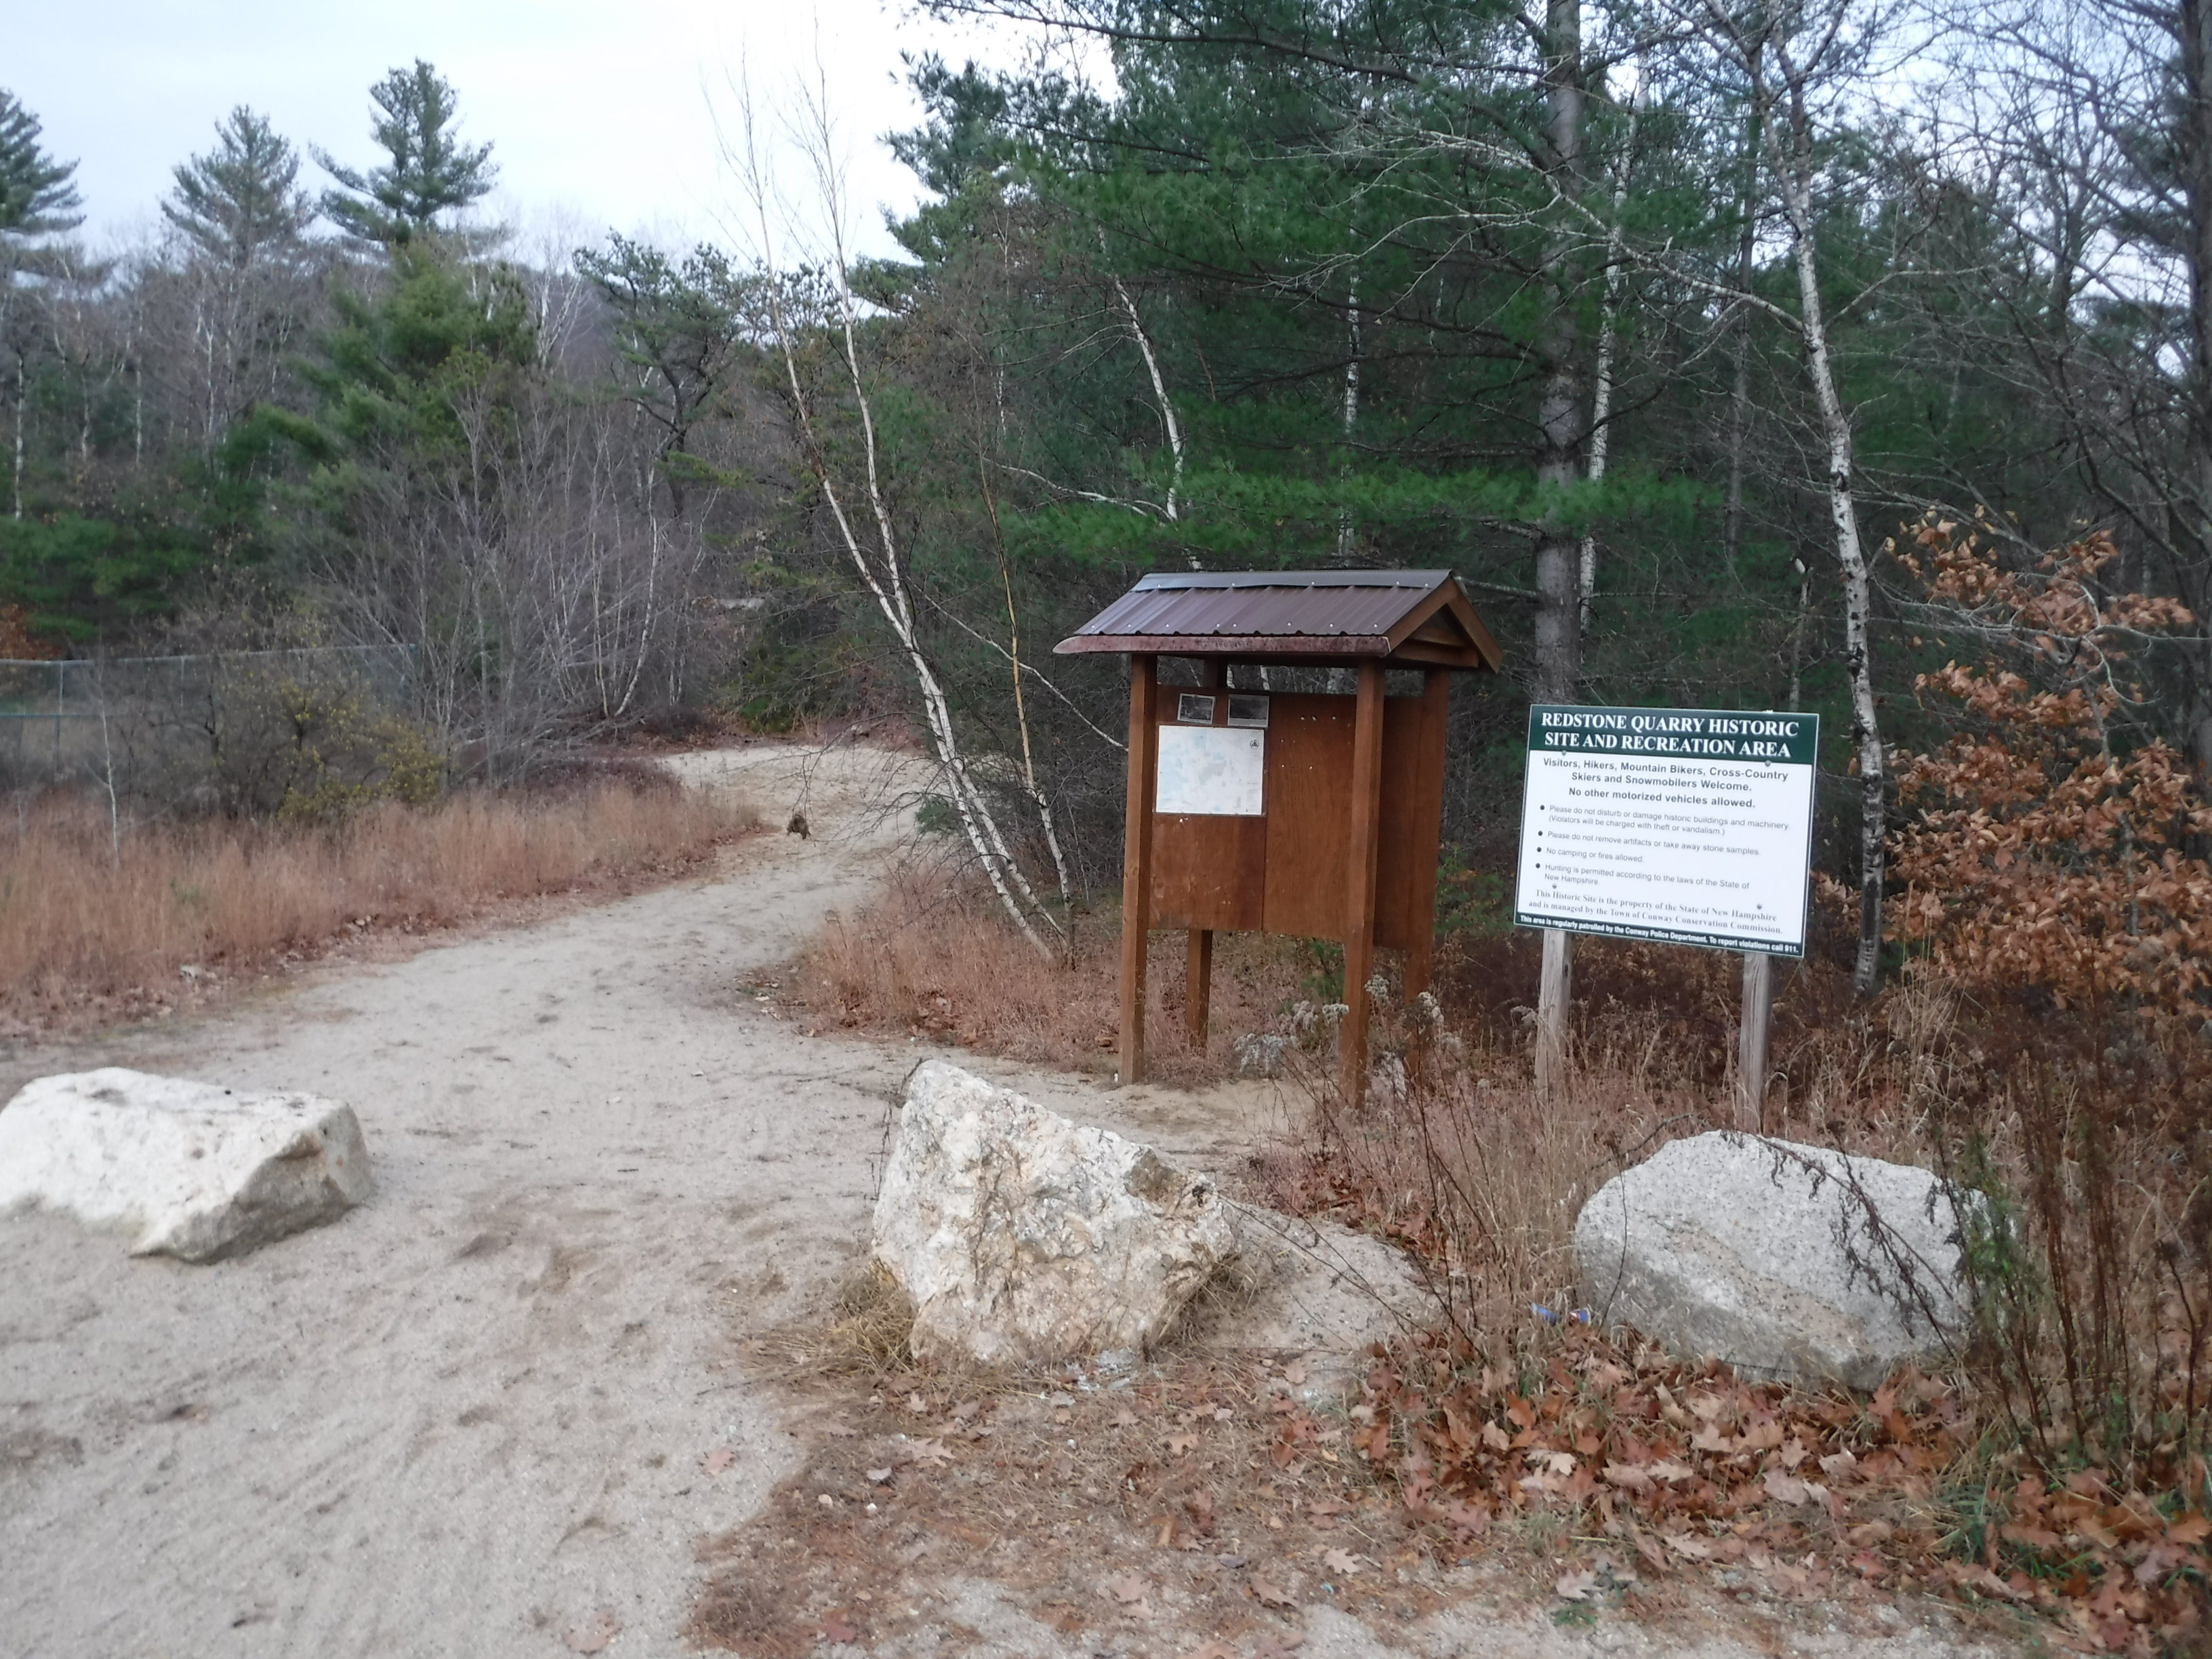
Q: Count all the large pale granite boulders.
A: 3